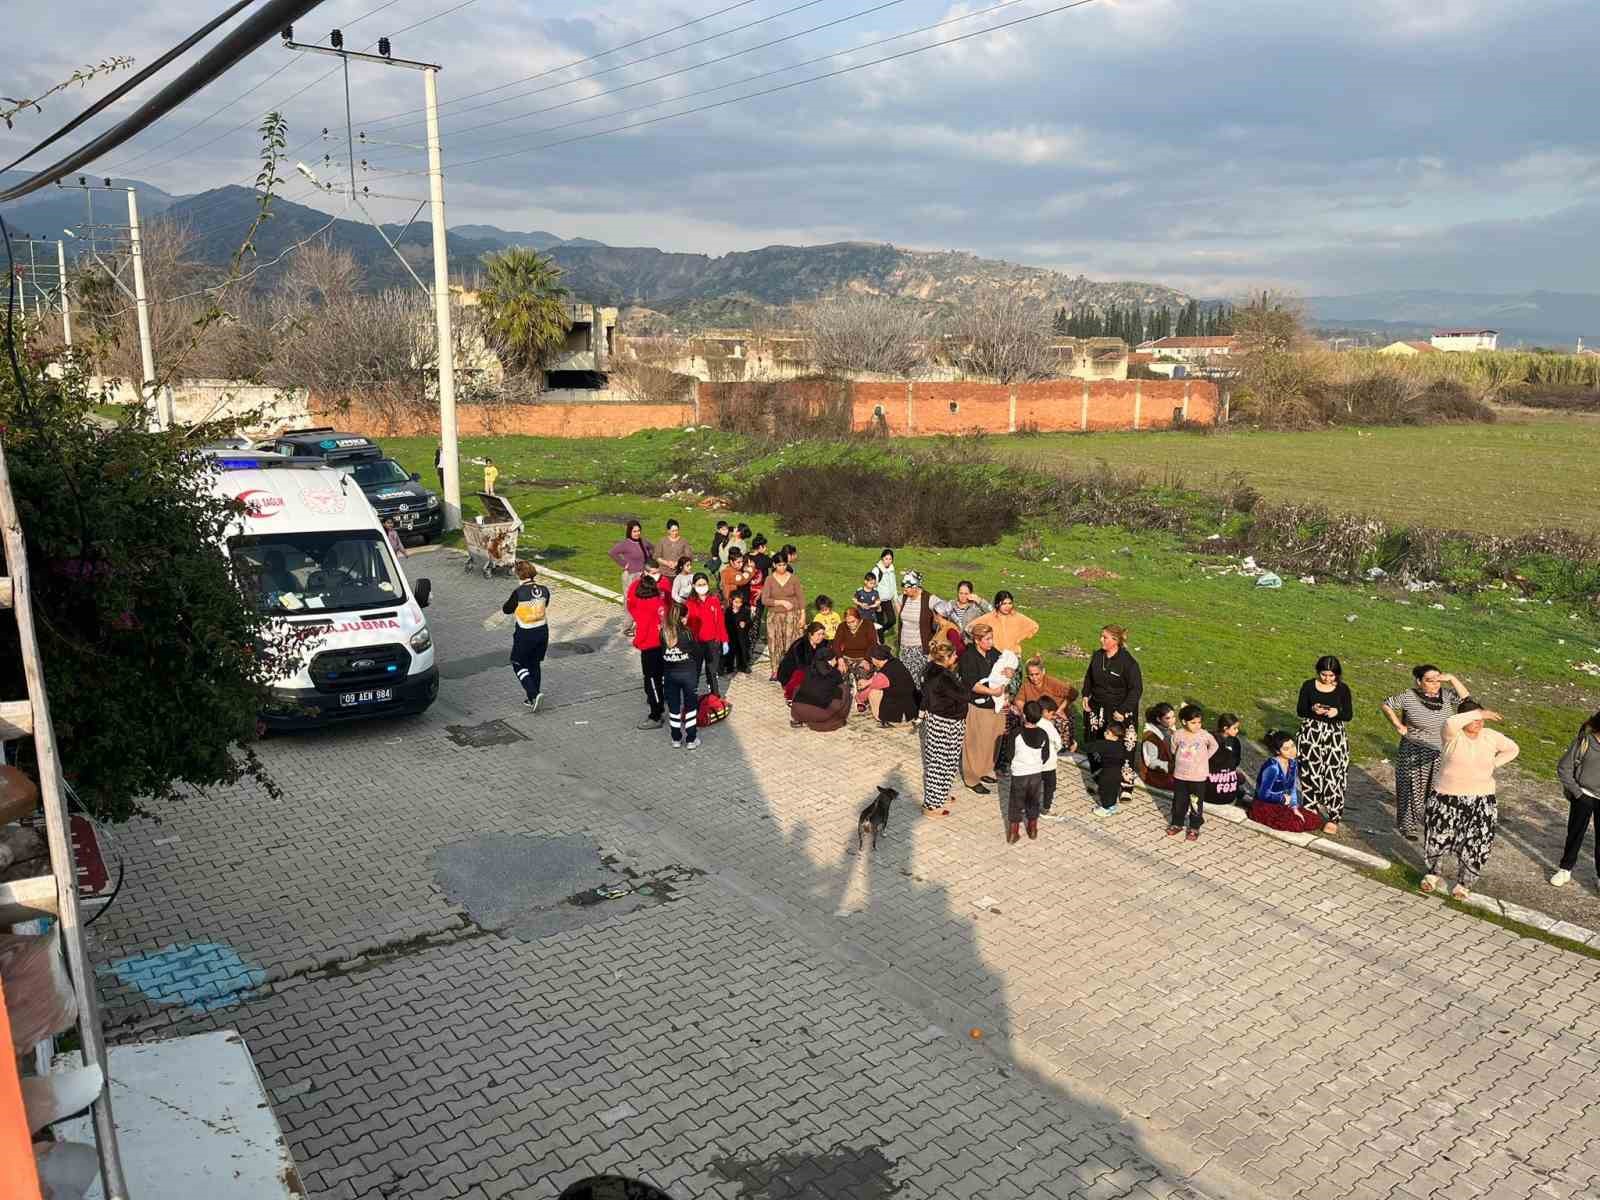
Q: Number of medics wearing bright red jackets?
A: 3